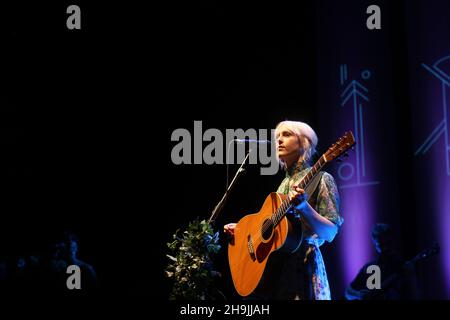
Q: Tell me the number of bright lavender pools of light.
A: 2